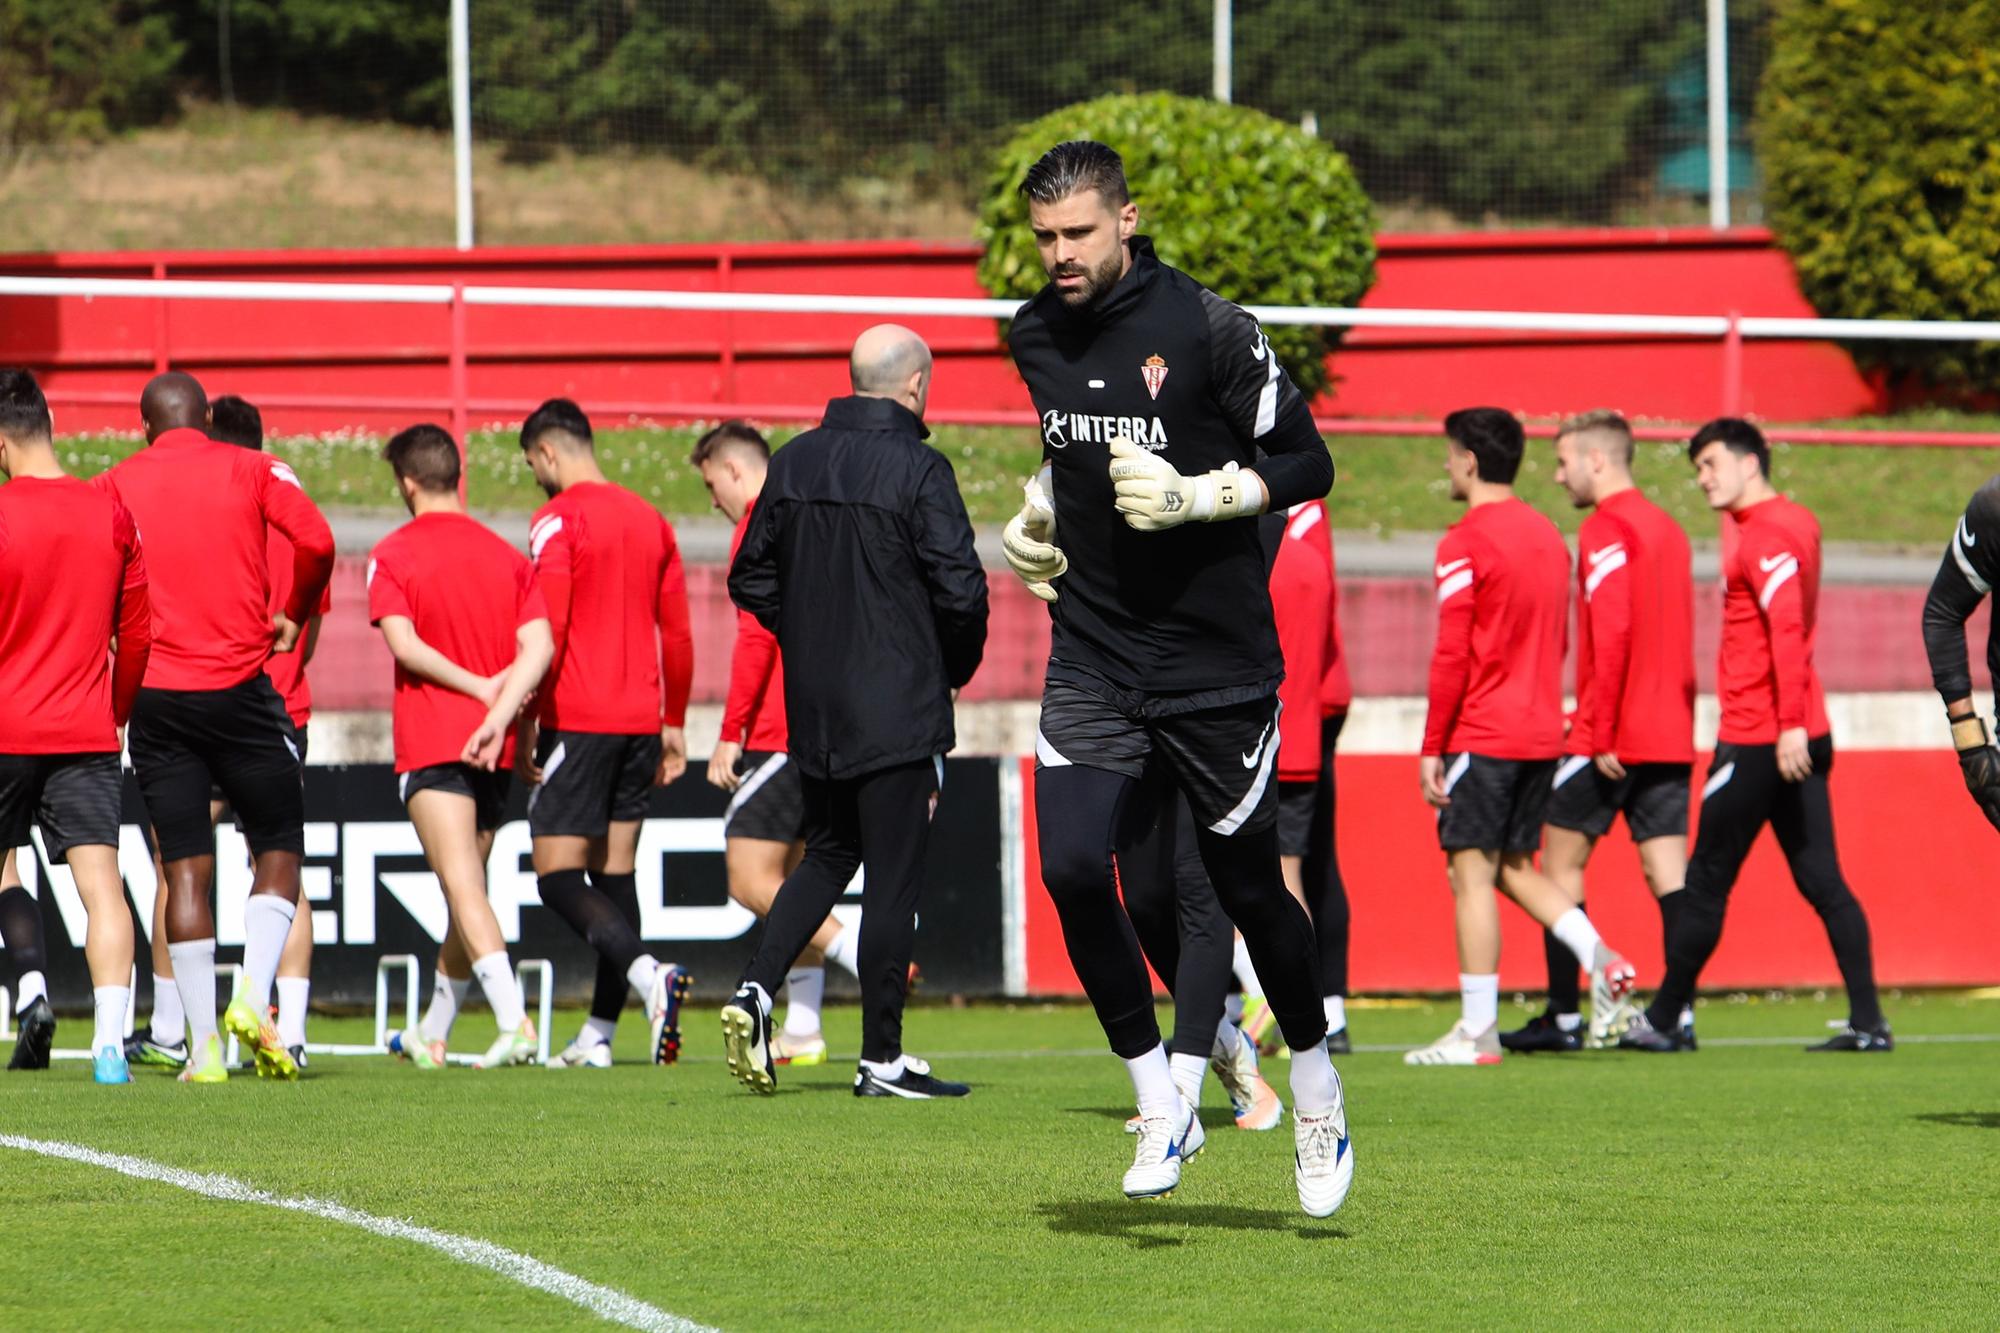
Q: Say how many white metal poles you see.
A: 3